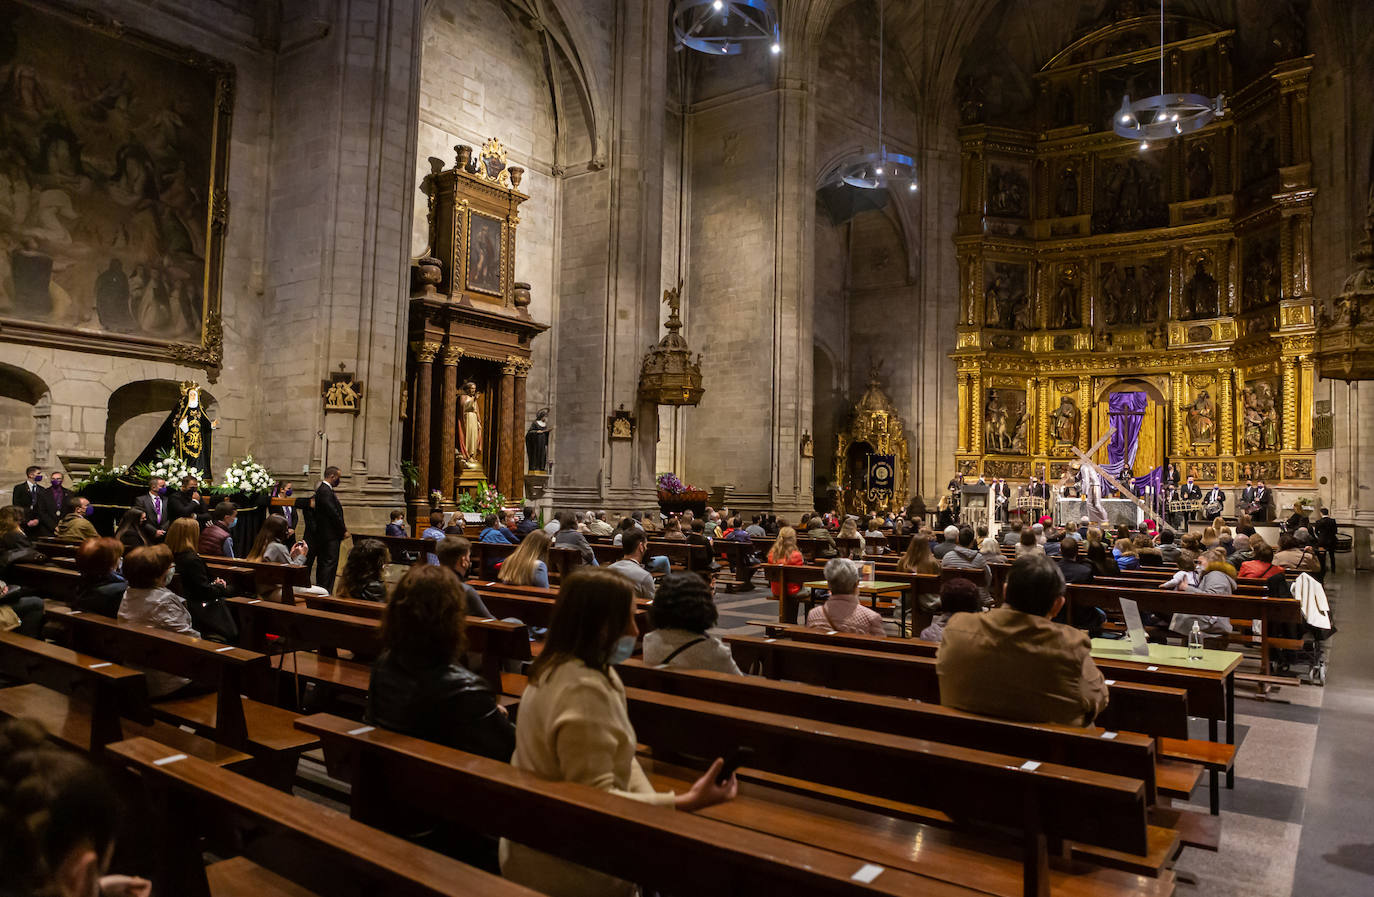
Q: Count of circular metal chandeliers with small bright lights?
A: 3